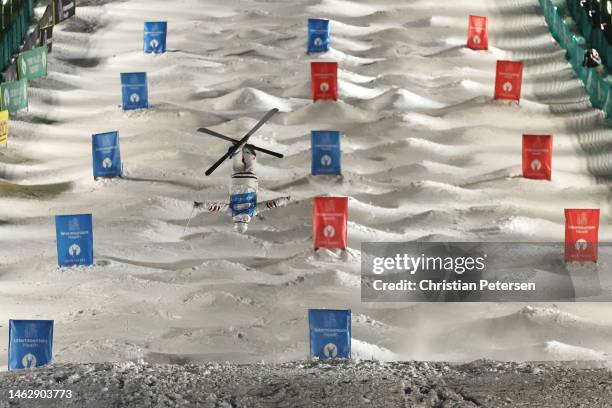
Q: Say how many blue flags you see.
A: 8